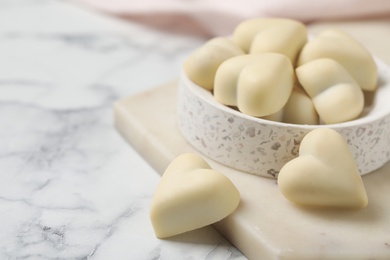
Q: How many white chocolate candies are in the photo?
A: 8